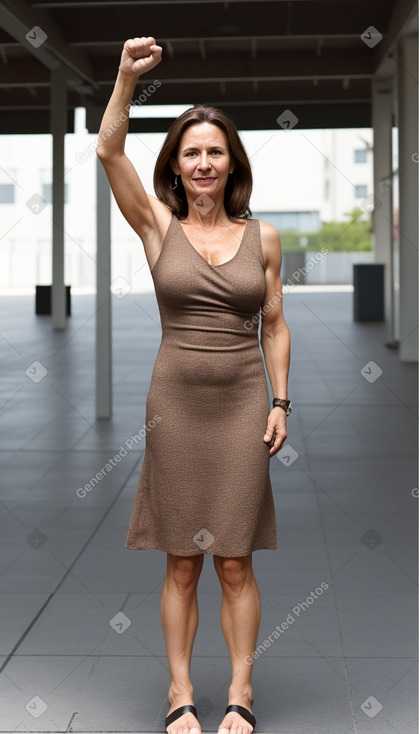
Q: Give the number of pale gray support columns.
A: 4